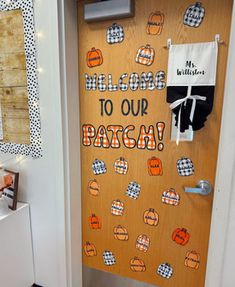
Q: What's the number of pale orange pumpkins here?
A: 7